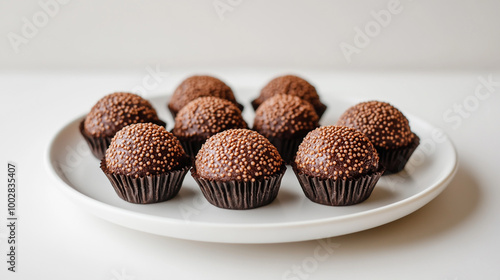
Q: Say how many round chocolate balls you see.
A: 9